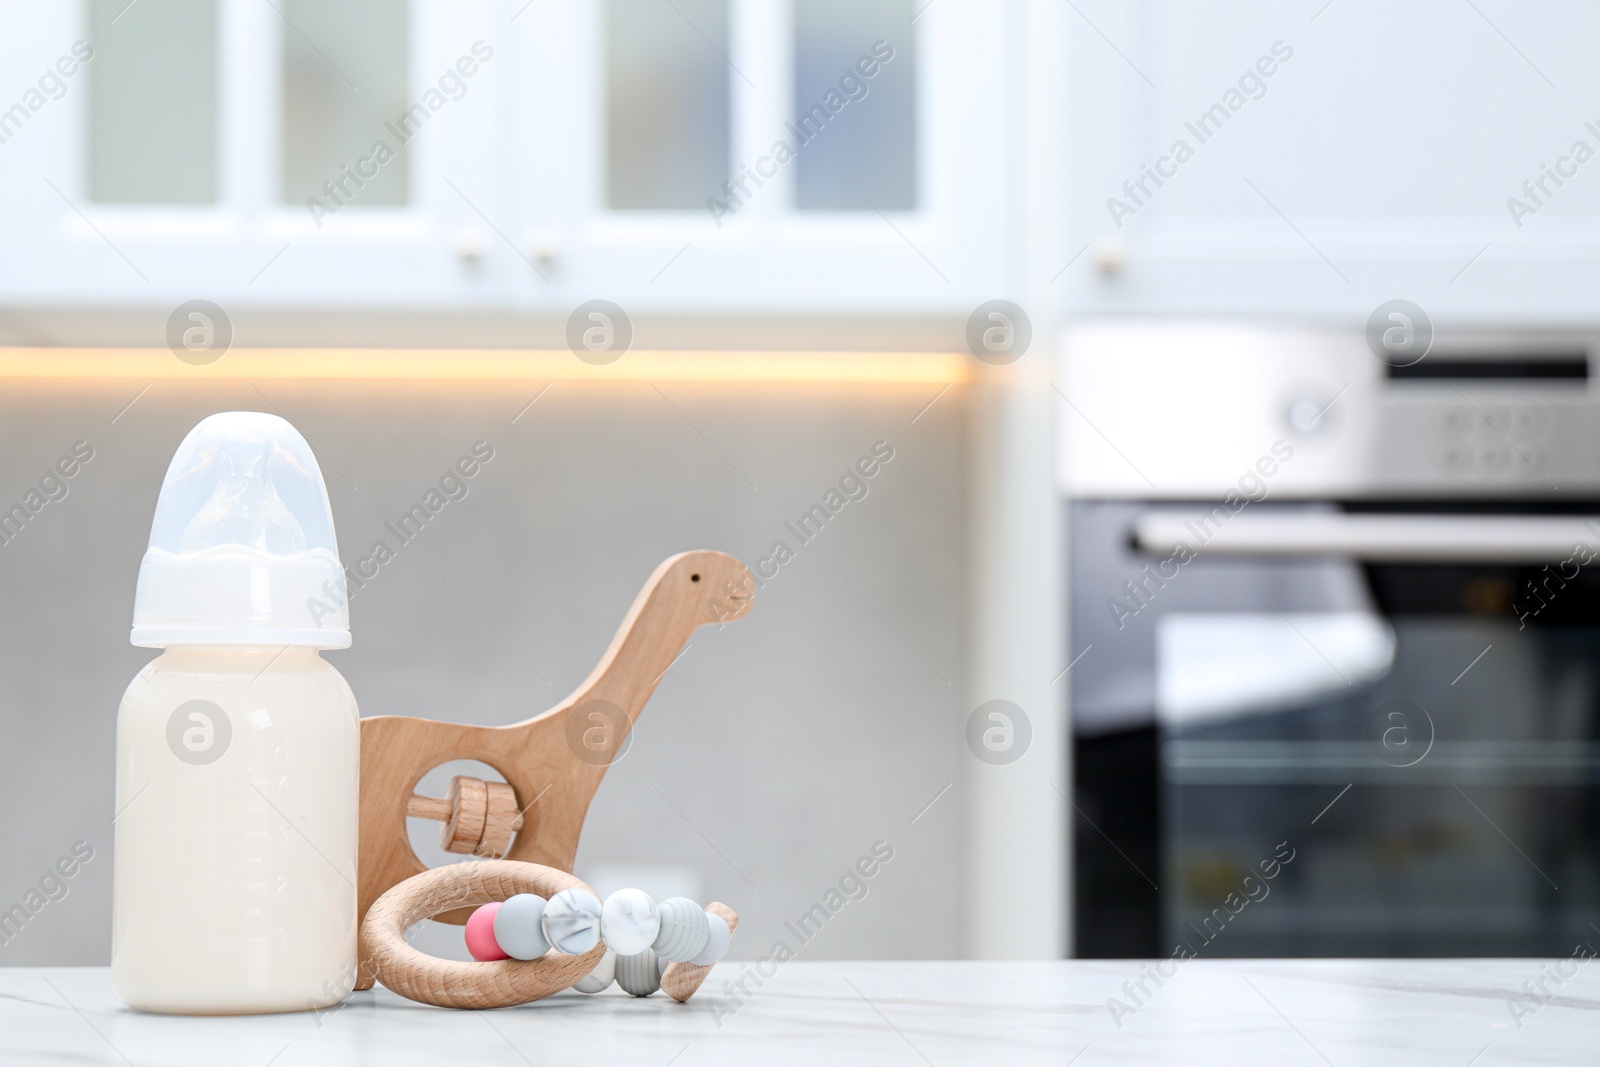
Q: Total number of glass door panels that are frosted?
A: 4